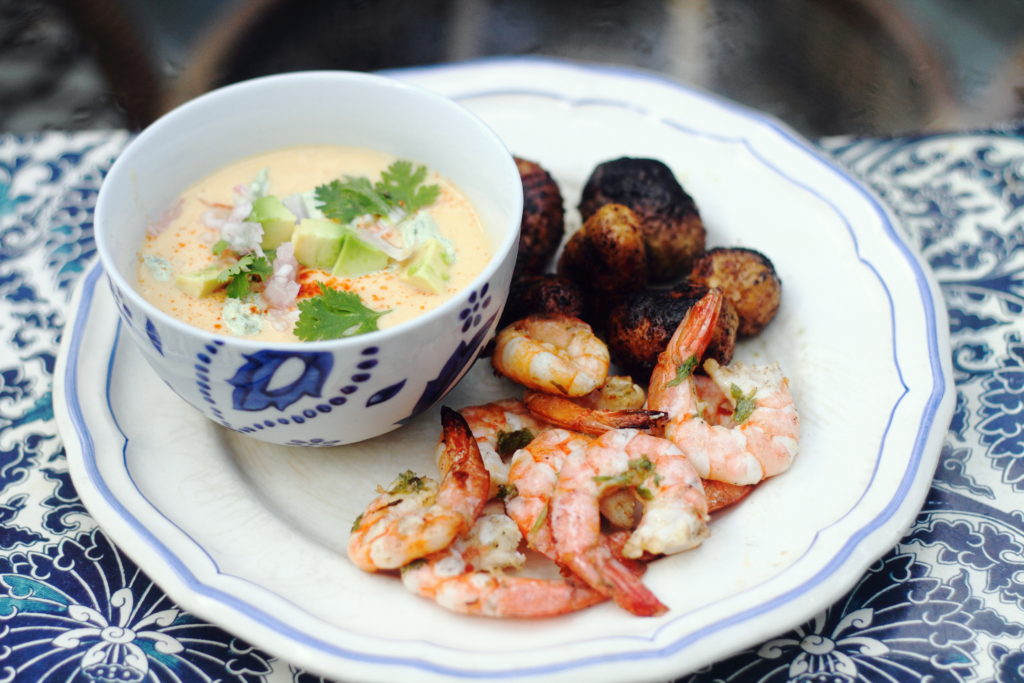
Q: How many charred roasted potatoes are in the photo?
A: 6